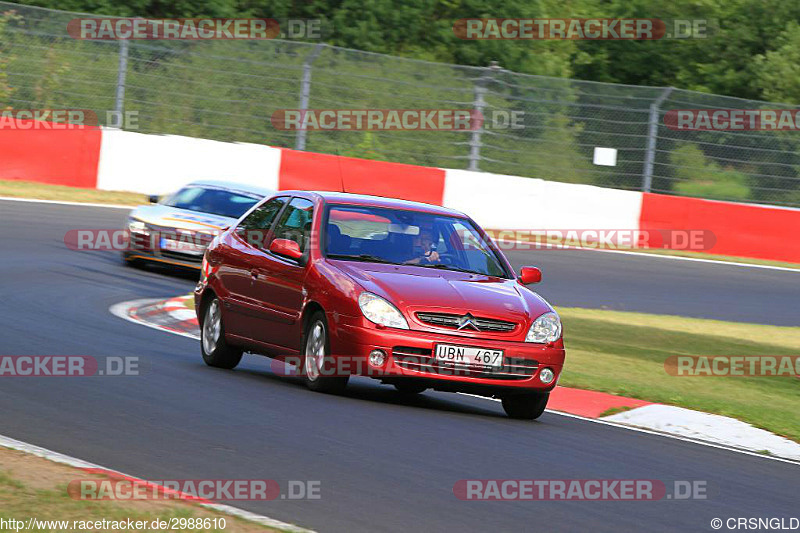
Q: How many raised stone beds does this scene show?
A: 0